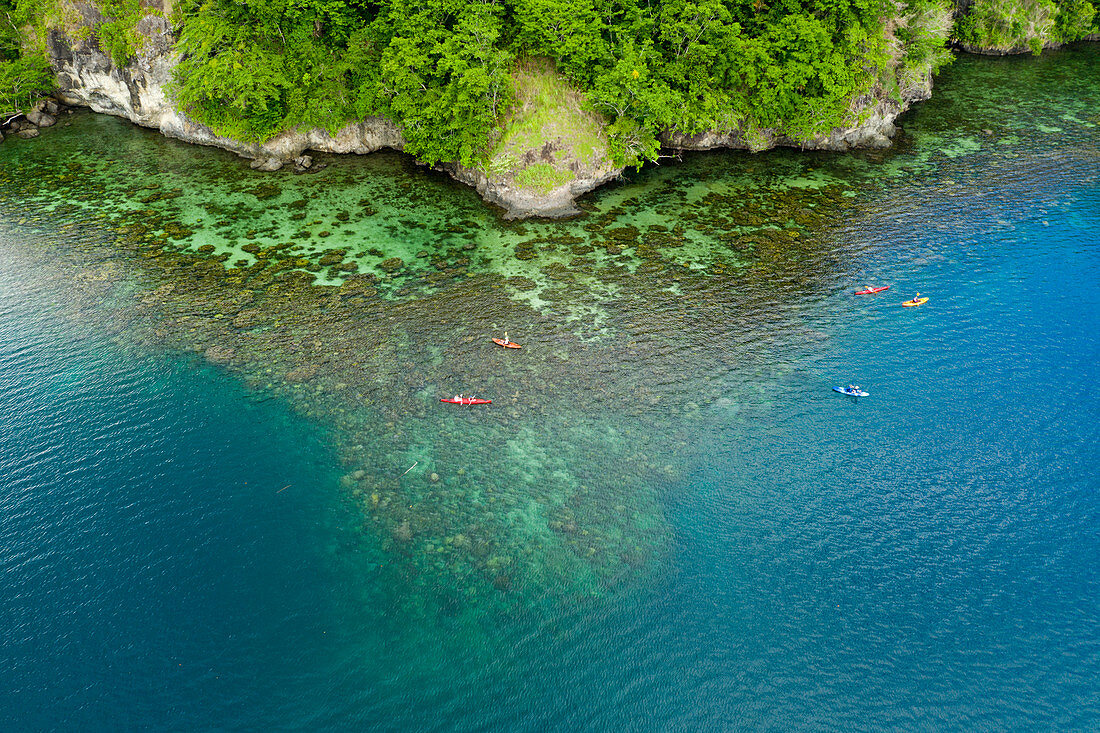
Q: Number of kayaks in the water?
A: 5